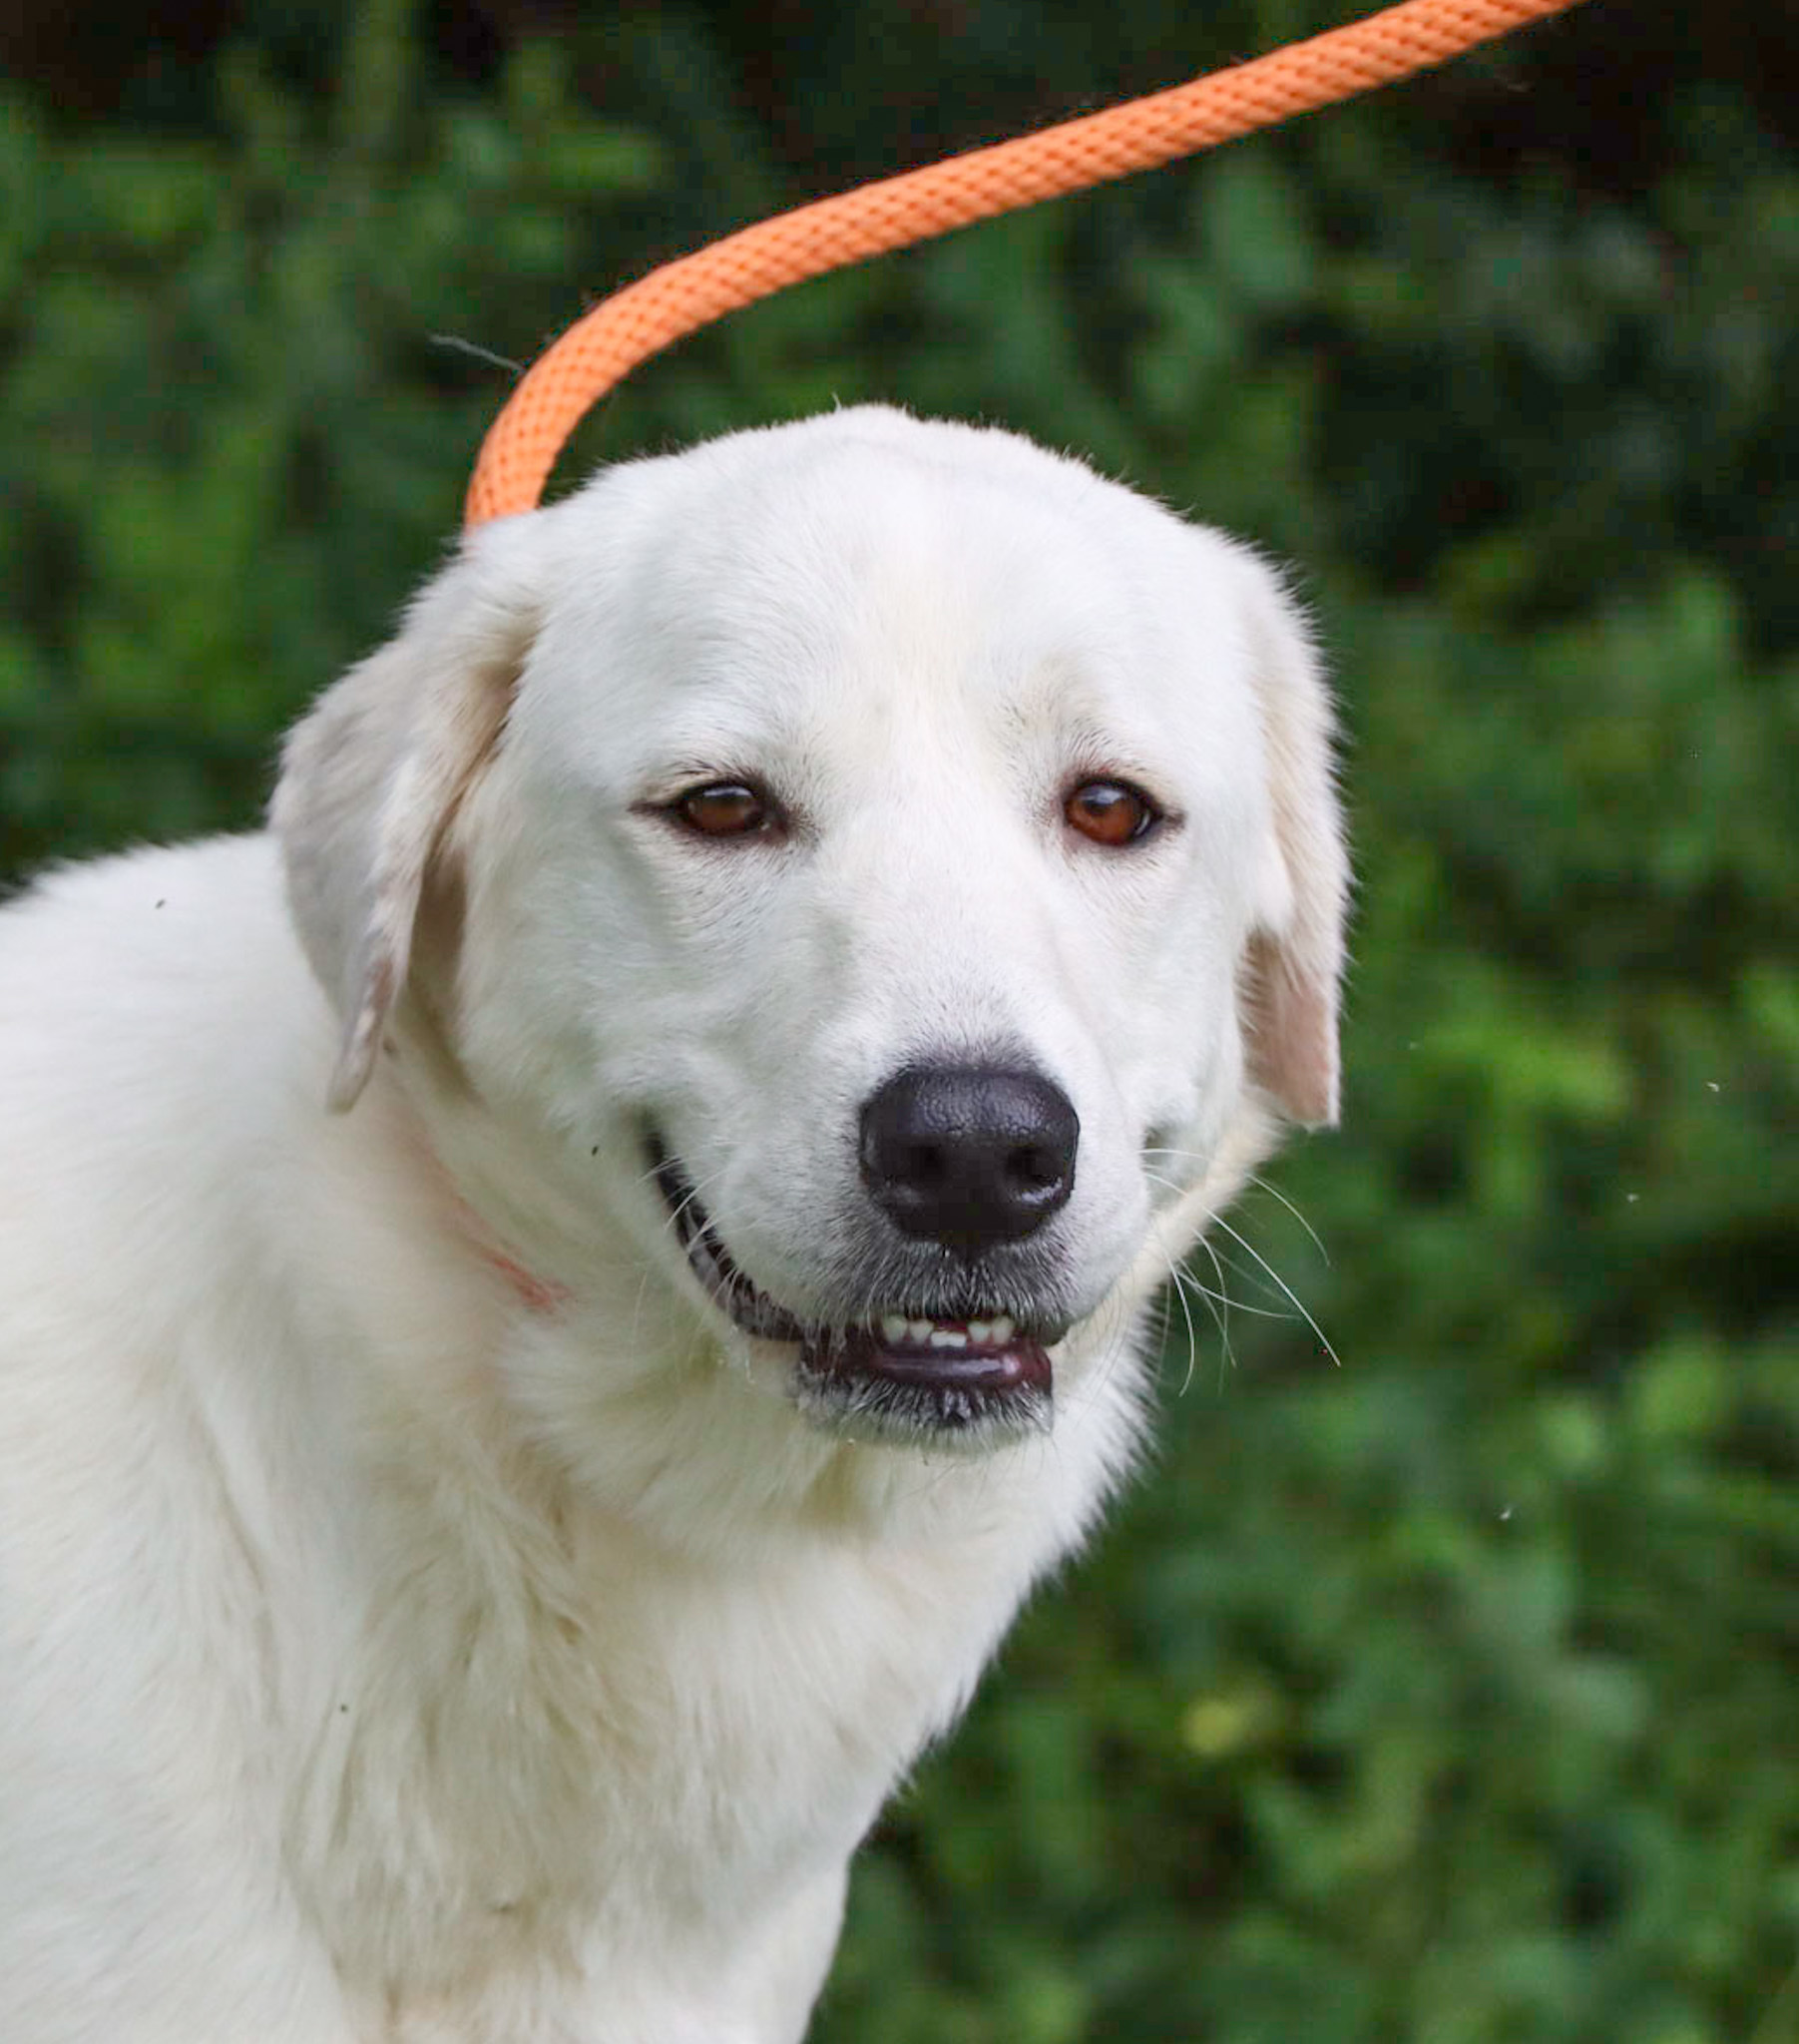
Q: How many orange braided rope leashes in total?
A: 1